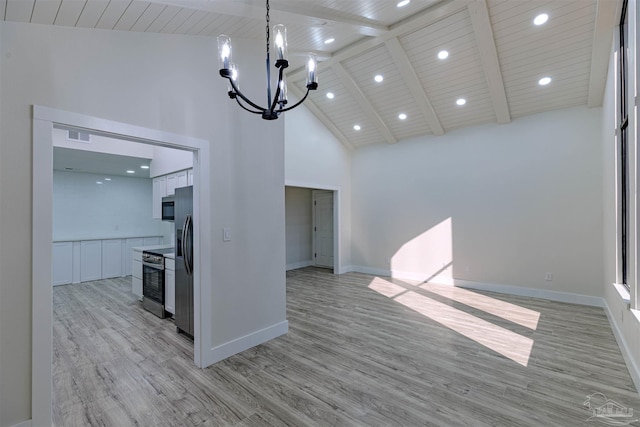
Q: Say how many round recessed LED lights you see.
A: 12